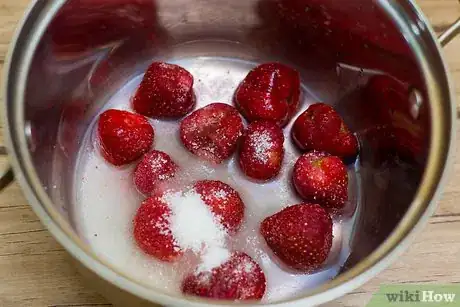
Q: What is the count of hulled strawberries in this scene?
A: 12